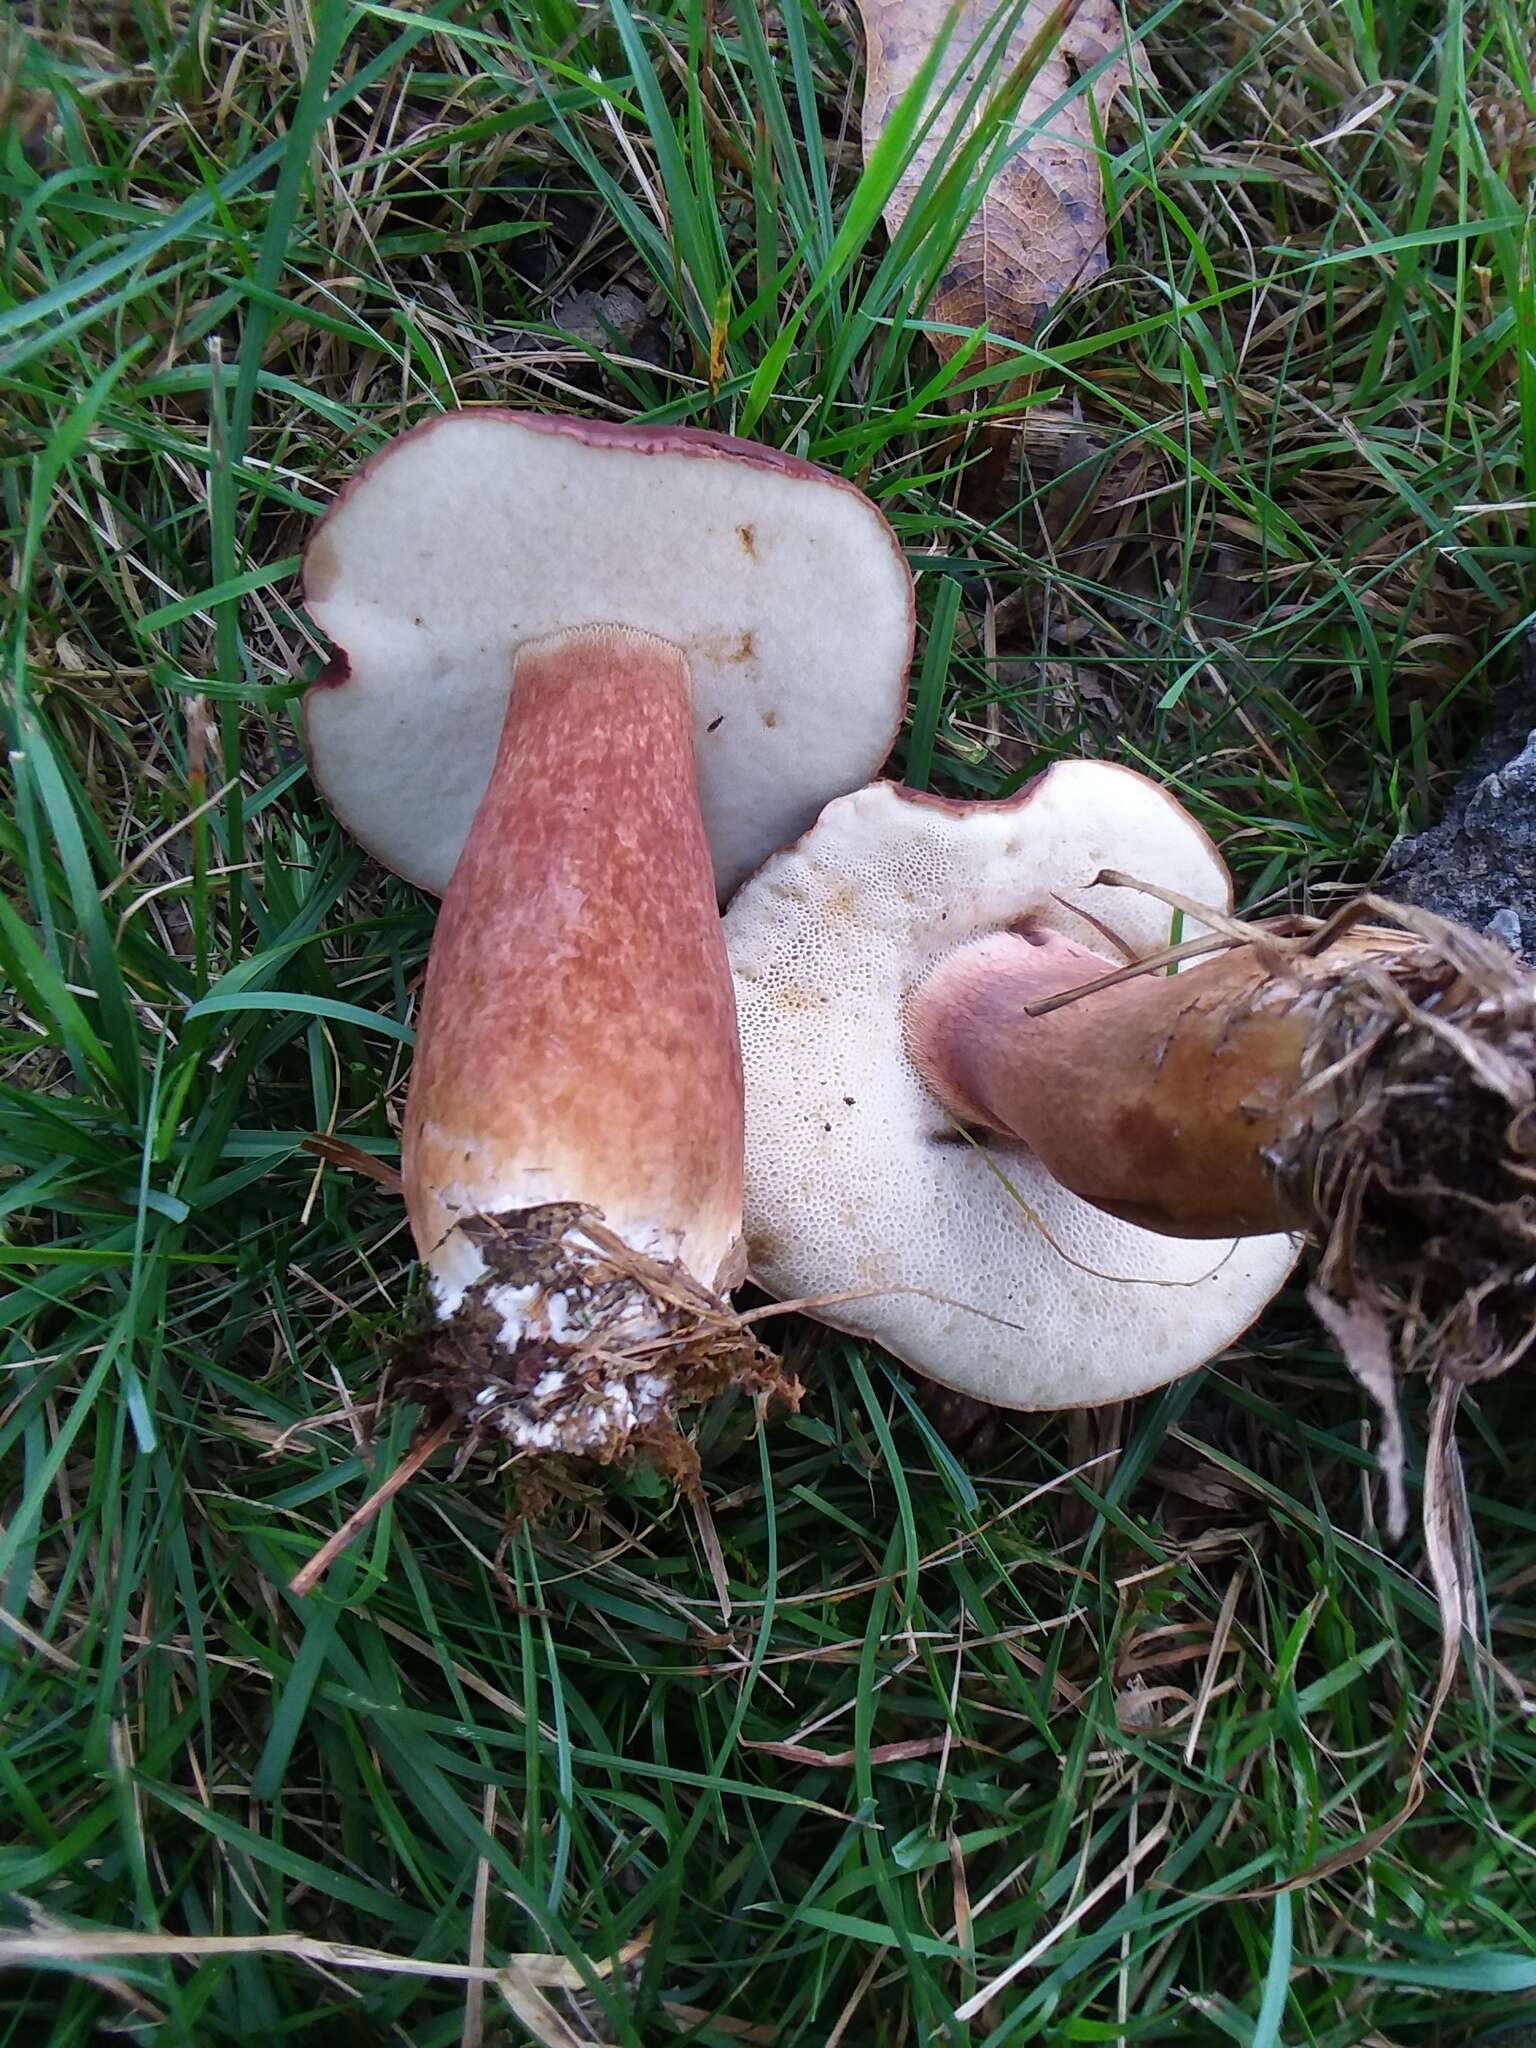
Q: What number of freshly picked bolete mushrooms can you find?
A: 2